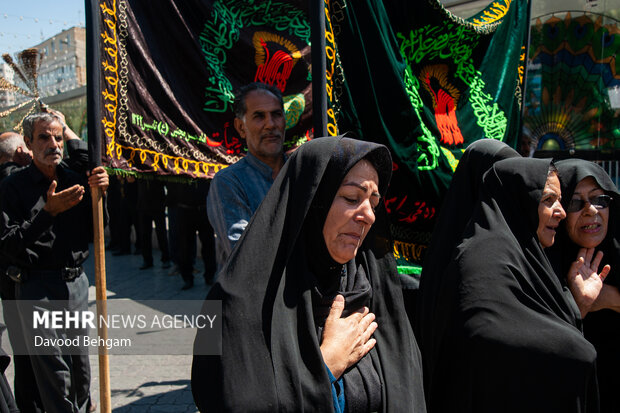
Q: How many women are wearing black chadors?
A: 4